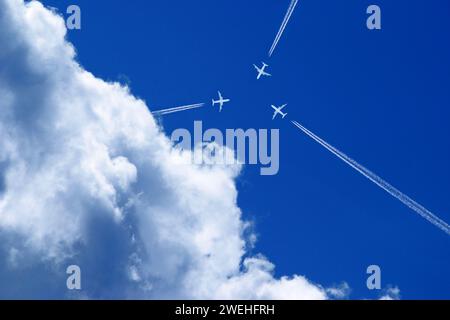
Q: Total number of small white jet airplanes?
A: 3